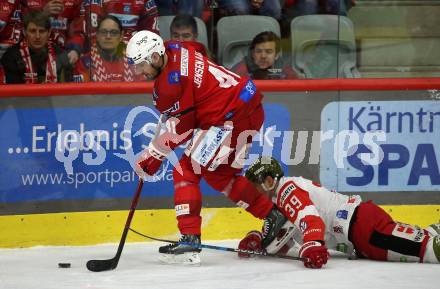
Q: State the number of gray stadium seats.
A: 3